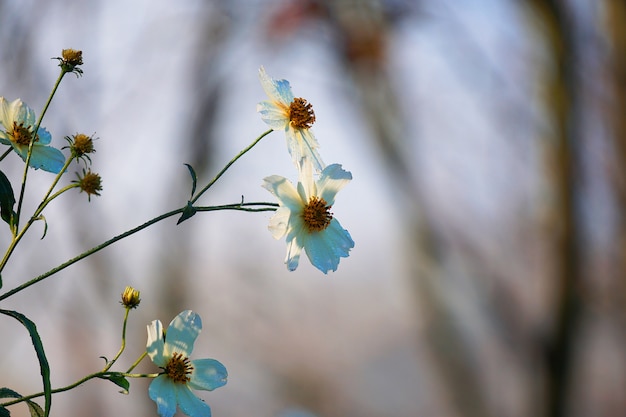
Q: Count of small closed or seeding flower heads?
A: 4